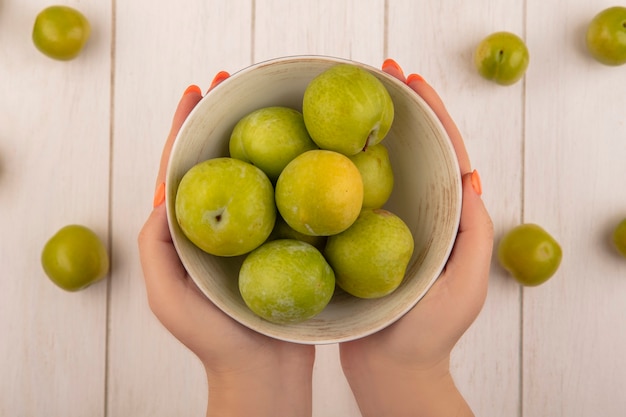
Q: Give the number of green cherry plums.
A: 14